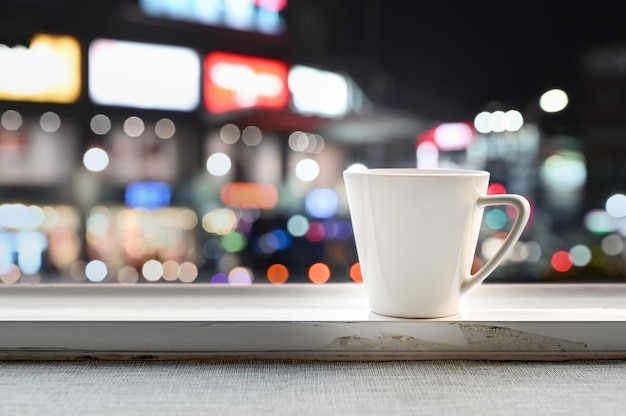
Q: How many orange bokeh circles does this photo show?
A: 3